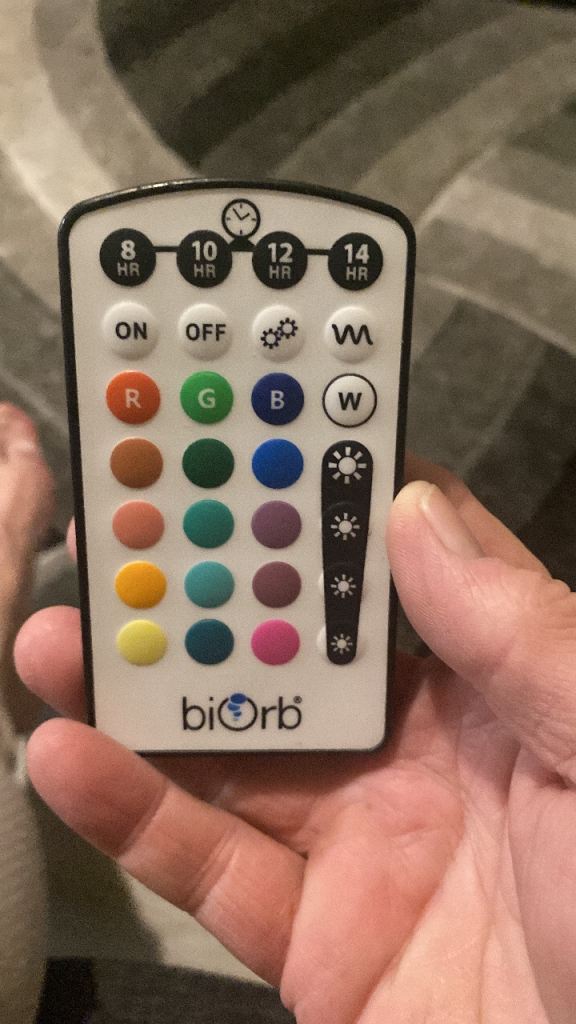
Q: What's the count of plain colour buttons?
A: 12